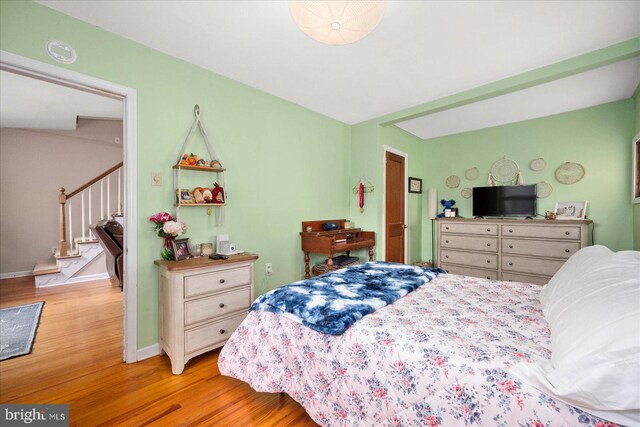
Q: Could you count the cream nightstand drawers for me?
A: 3